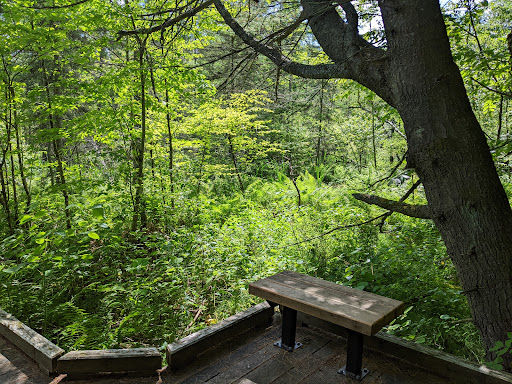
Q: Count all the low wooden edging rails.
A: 4